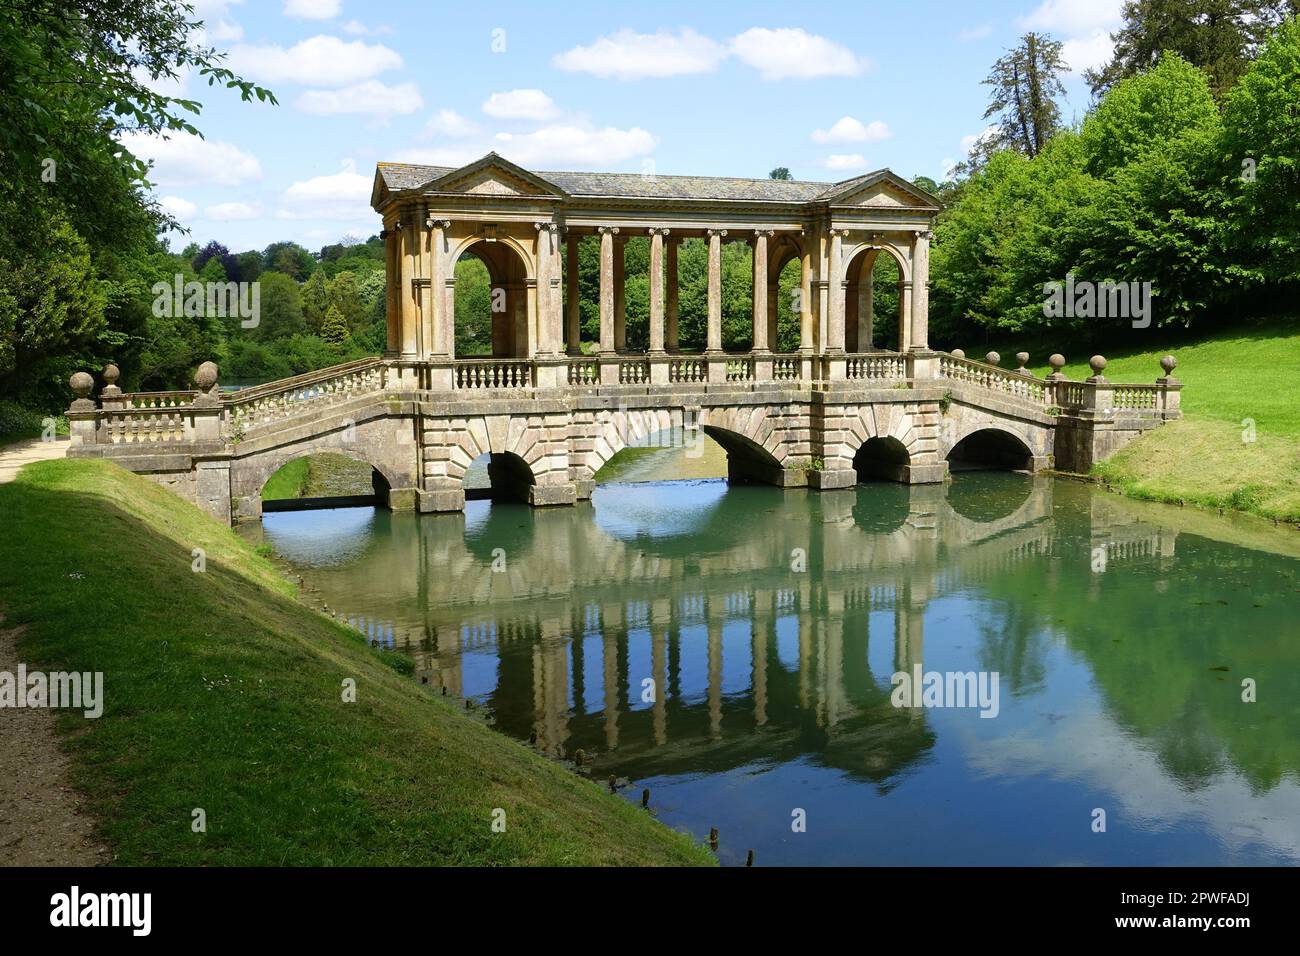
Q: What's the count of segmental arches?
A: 3